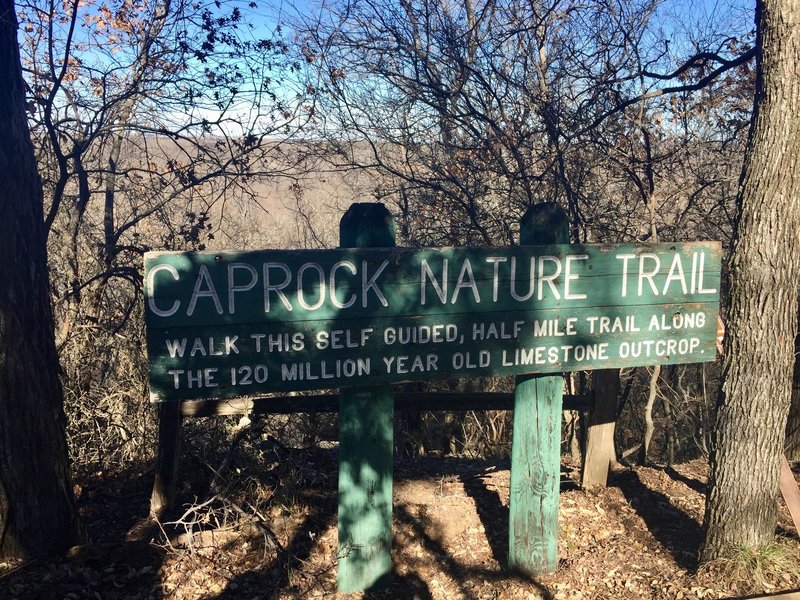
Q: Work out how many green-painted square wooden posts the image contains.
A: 2